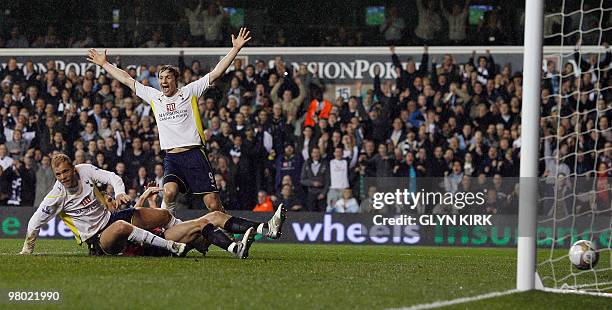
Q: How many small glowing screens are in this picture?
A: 3